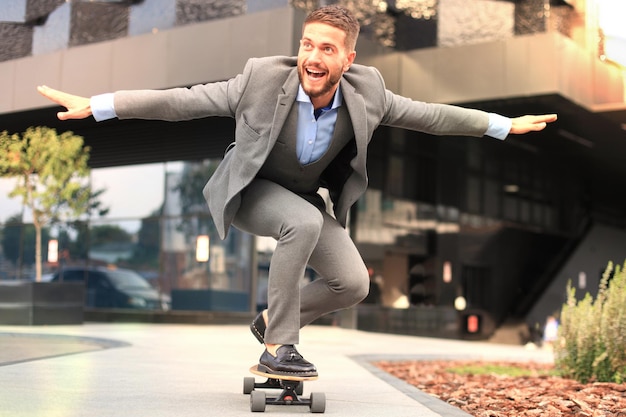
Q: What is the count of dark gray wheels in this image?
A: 4